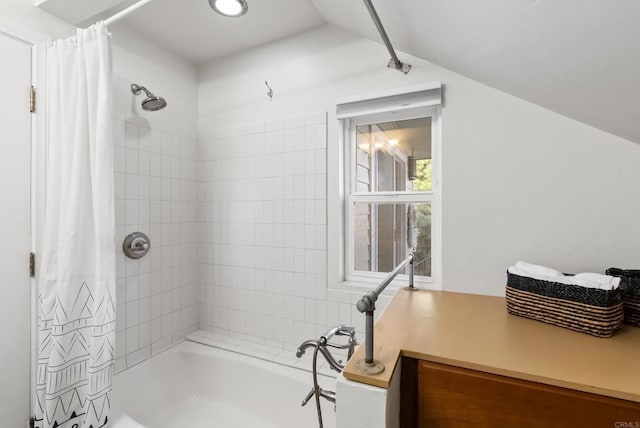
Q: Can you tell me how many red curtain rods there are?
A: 0